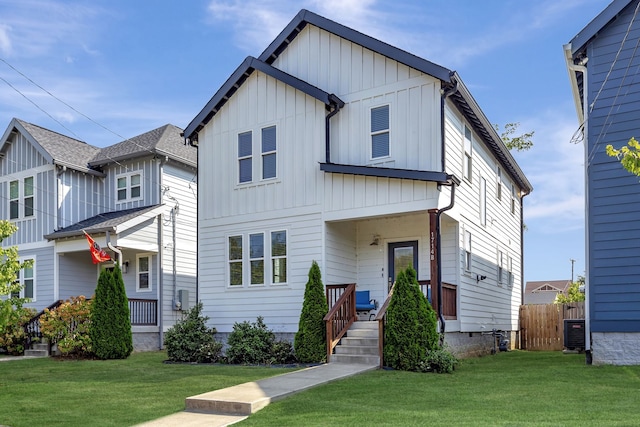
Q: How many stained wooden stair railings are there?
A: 2